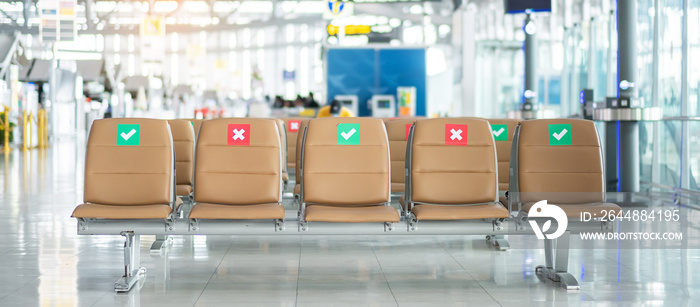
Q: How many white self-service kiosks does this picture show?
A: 2